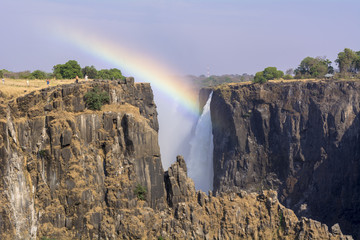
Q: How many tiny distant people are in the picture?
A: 5